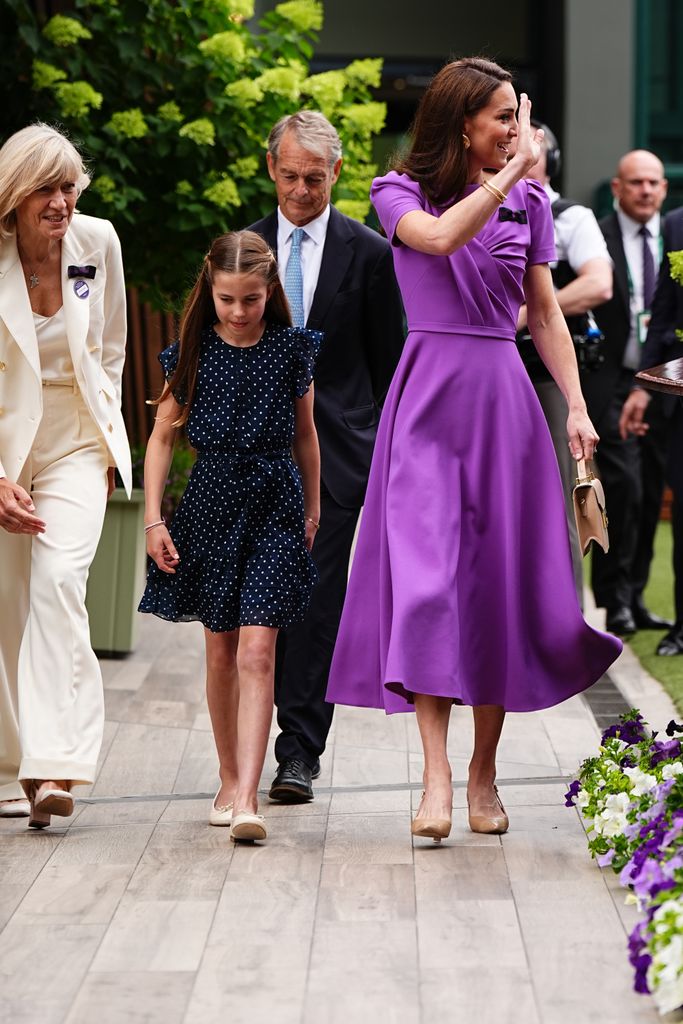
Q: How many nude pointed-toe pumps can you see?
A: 2